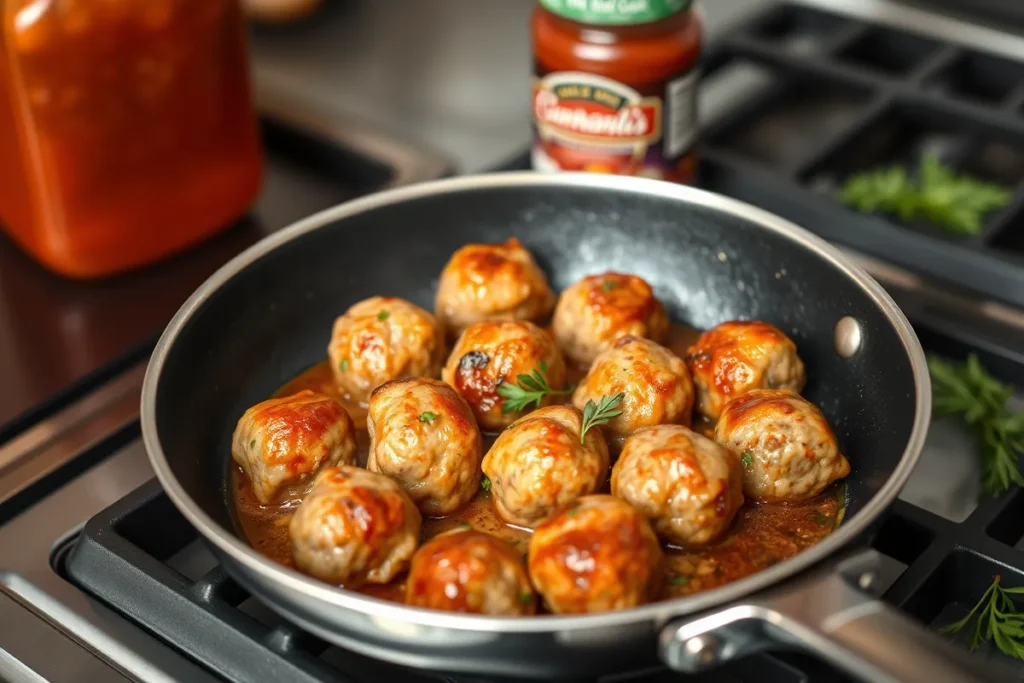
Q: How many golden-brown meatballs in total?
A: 14